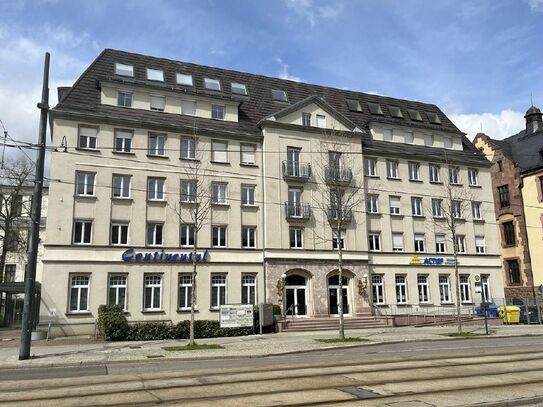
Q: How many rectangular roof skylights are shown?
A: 11